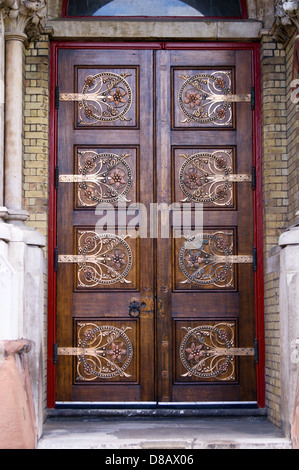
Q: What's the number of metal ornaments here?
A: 8